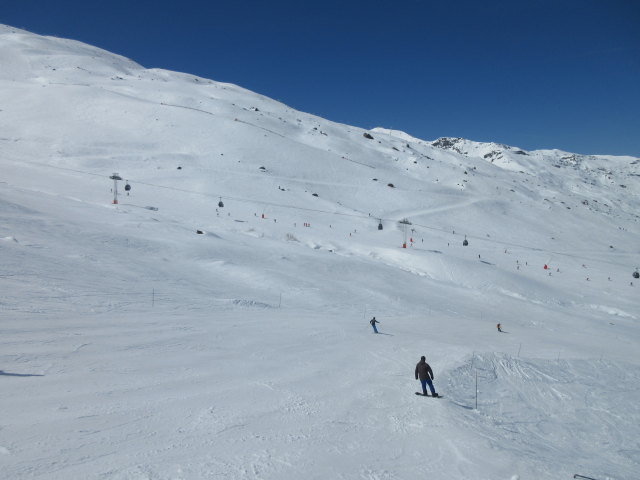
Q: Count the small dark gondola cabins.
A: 5